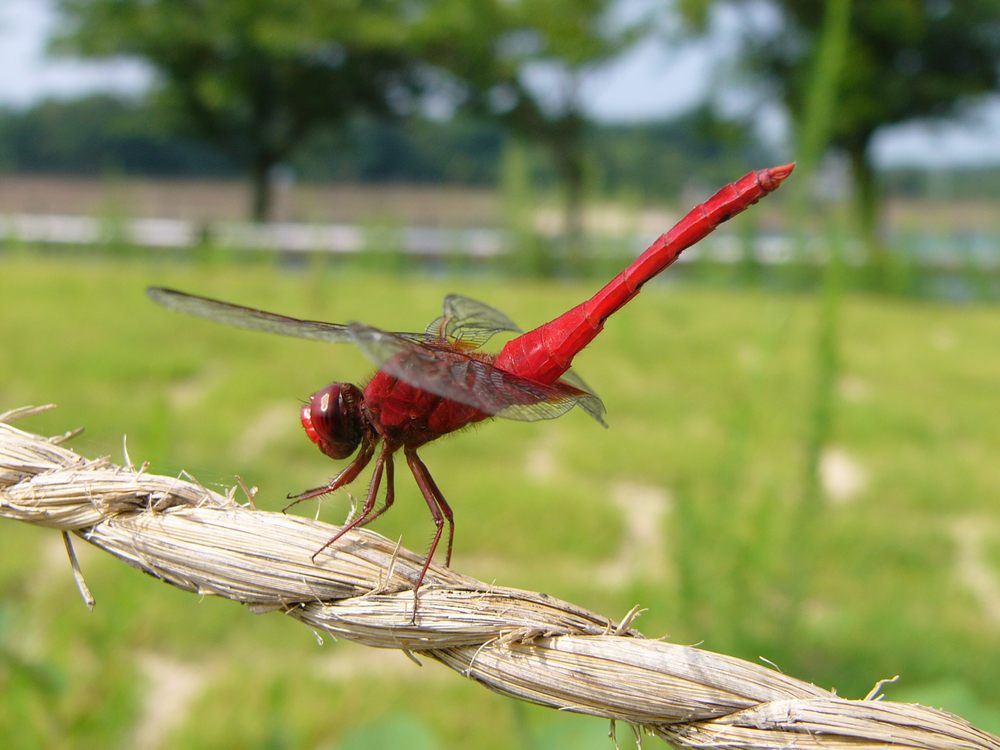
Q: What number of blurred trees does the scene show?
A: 3